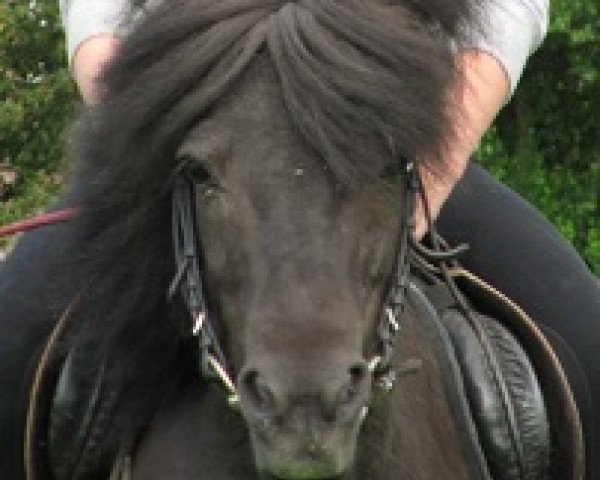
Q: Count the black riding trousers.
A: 1